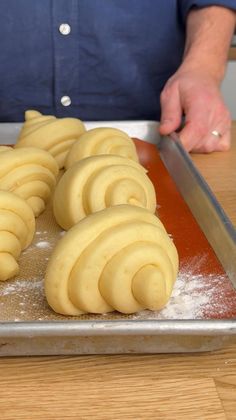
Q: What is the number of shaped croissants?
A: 6